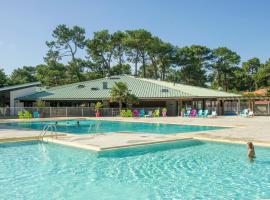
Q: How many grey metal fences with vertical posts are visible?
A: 1